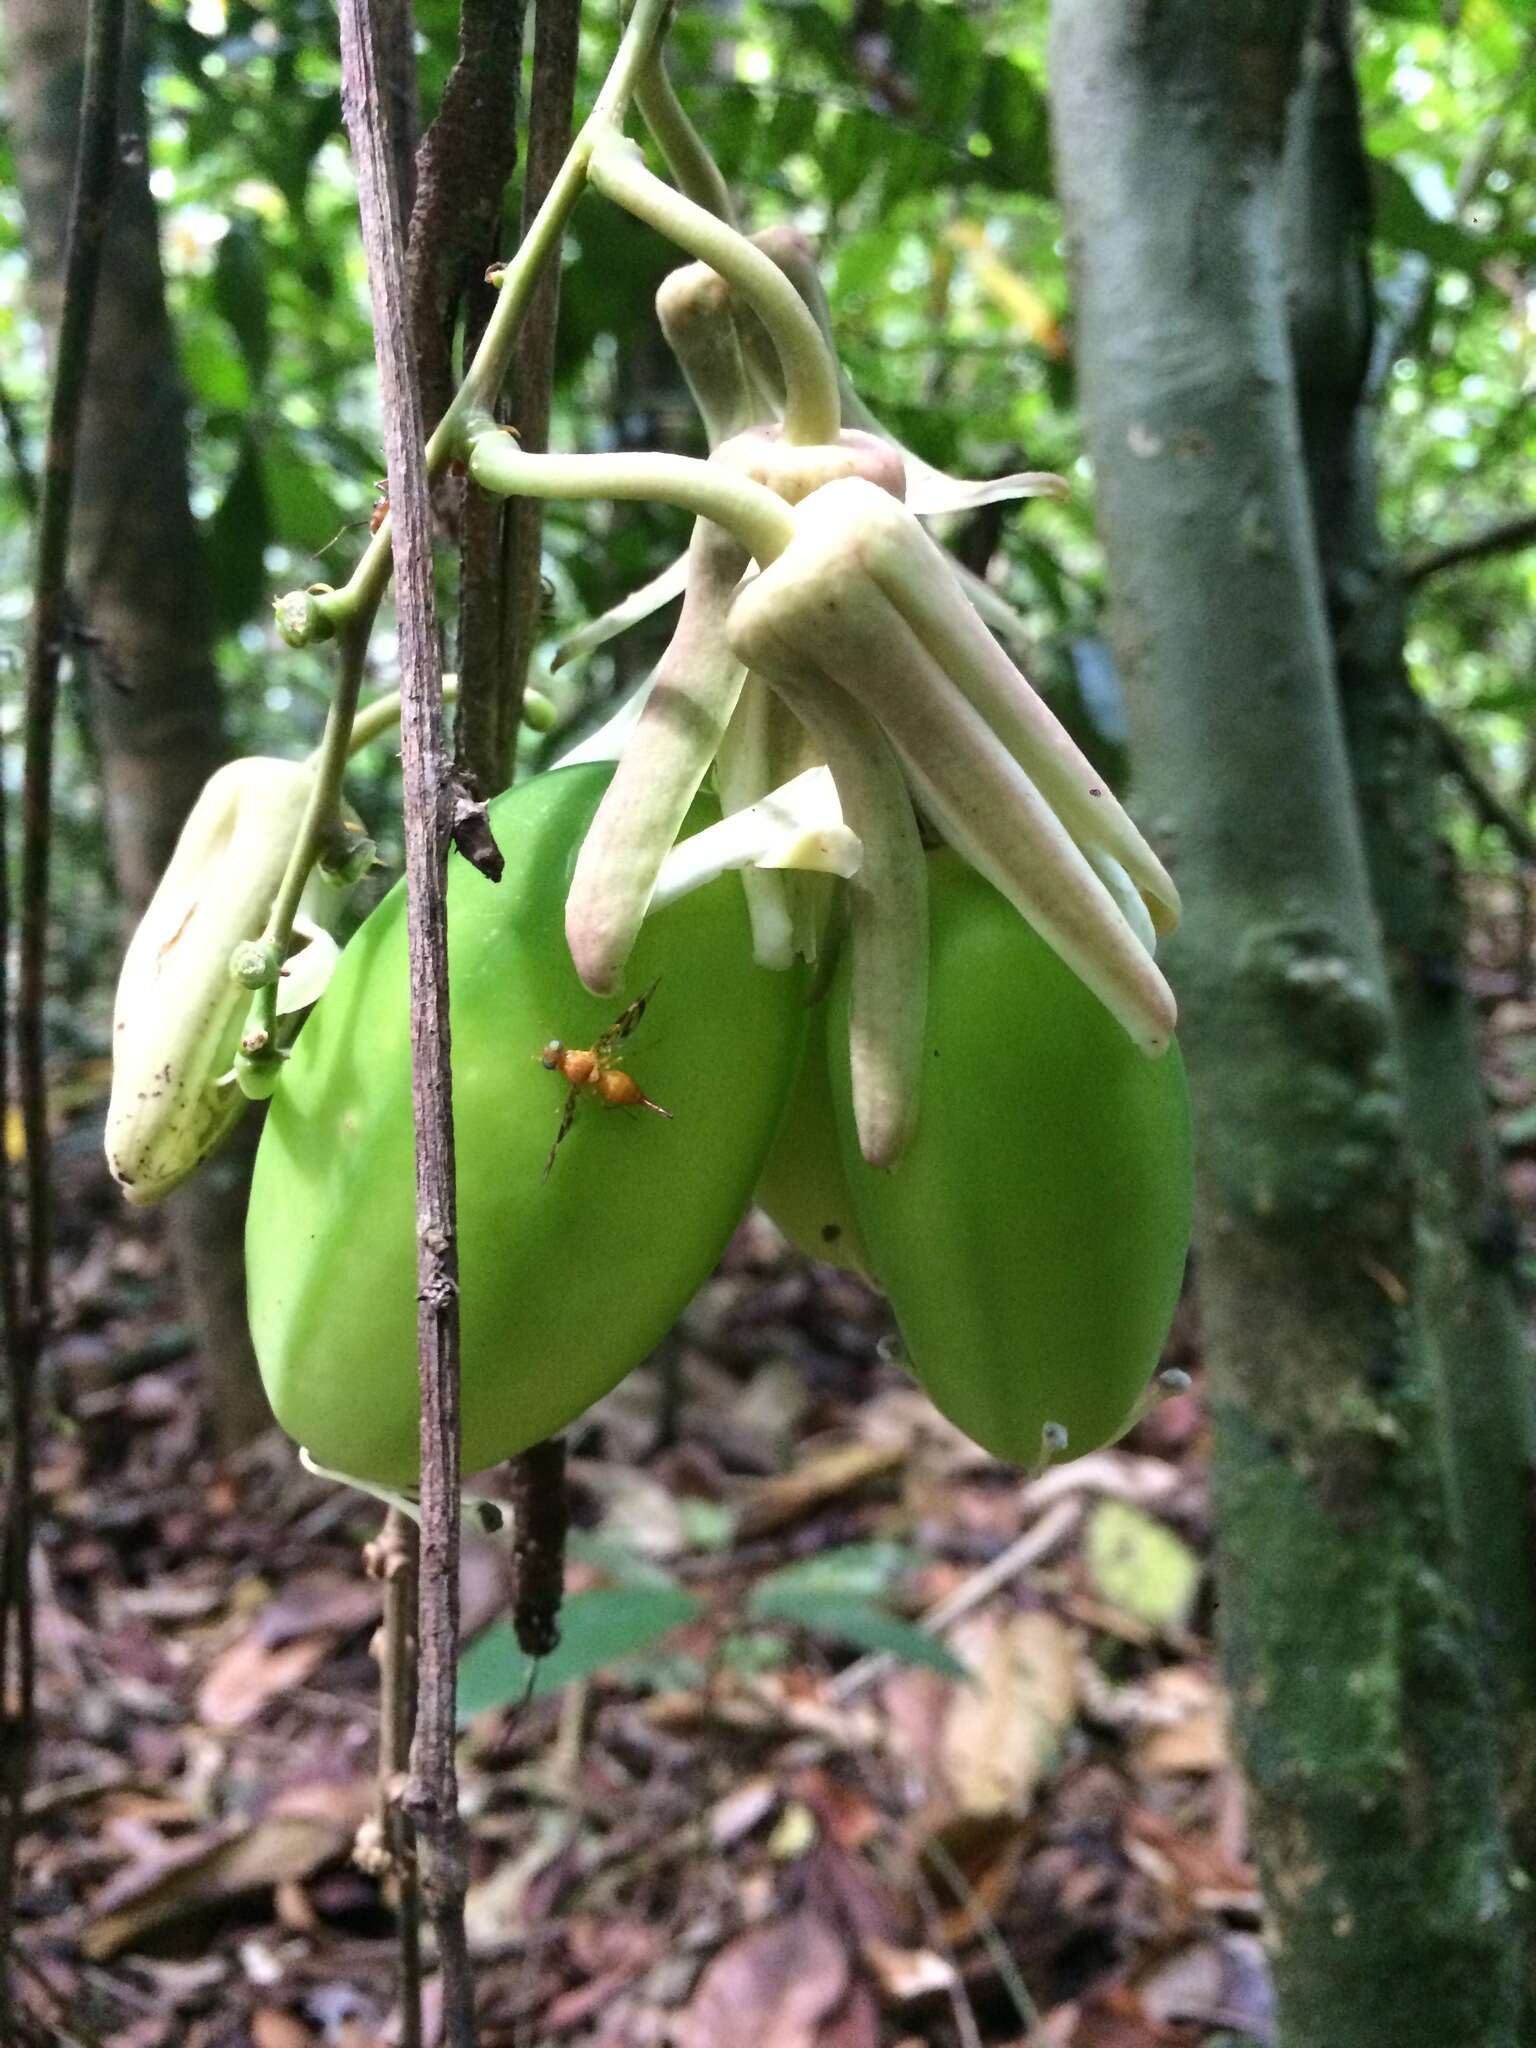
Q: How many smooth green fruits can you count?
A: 2